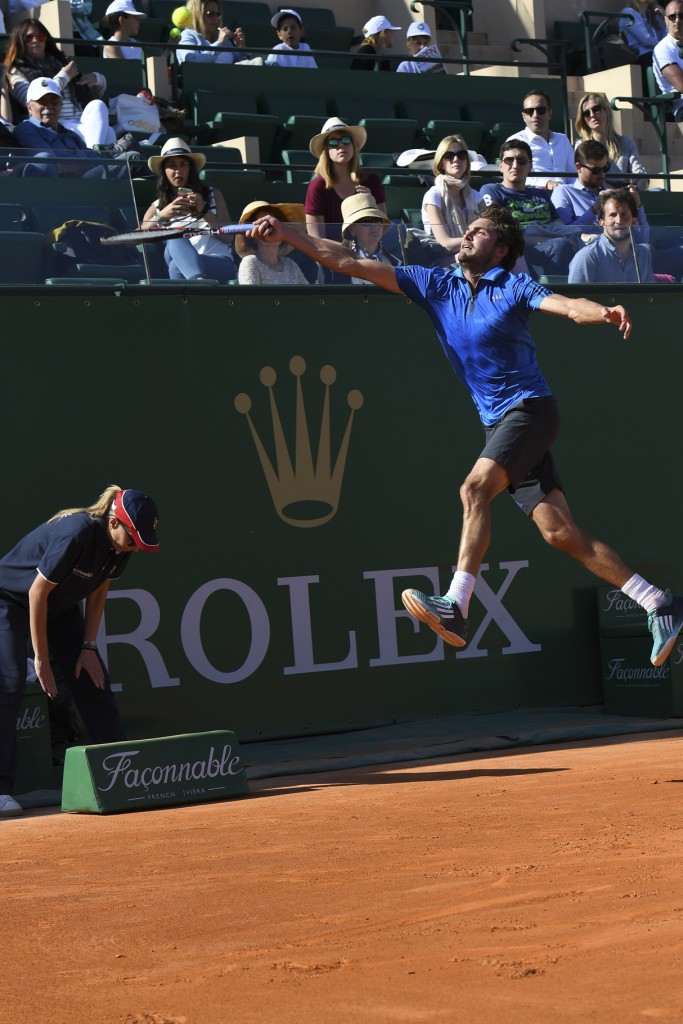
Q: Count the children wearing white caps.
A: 4